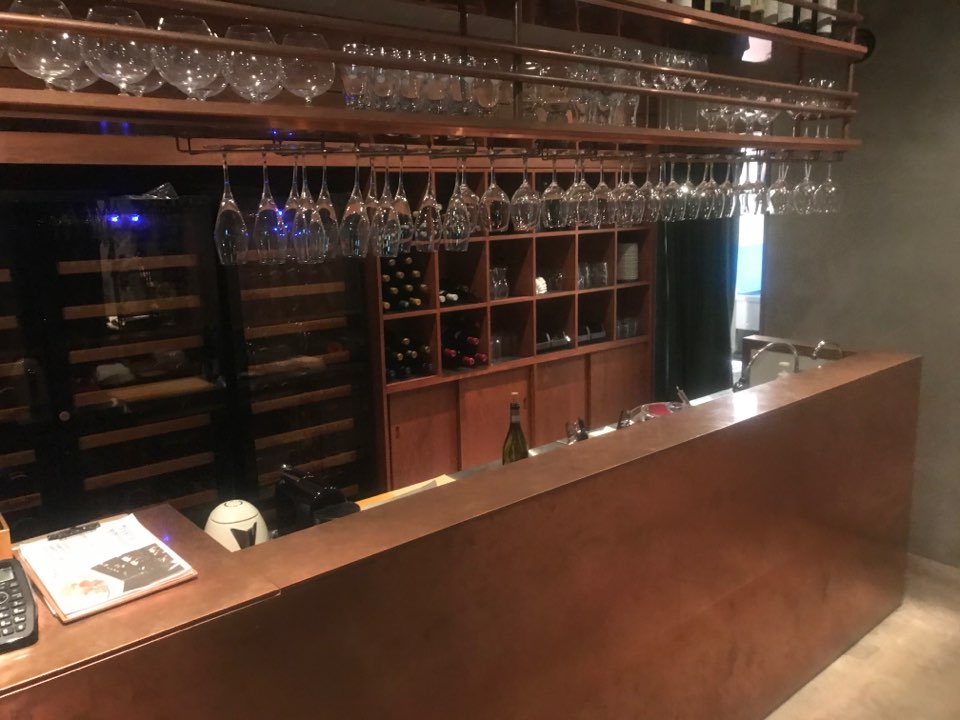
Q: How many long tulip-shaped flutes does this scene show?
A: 11